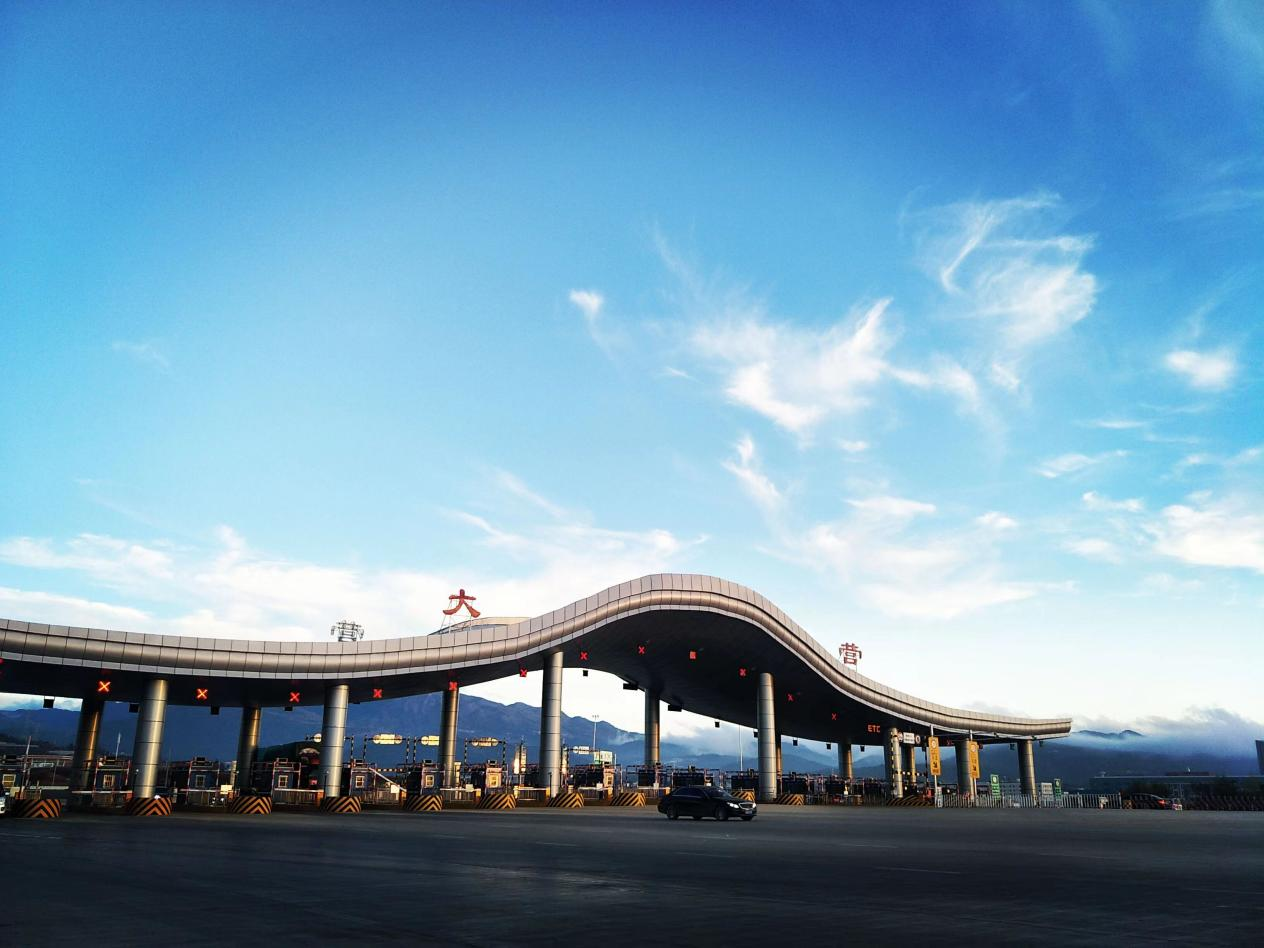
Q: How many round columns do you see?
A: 14